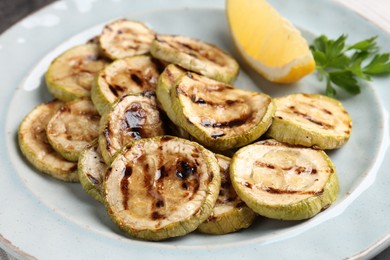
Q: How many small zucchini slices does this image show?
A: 14